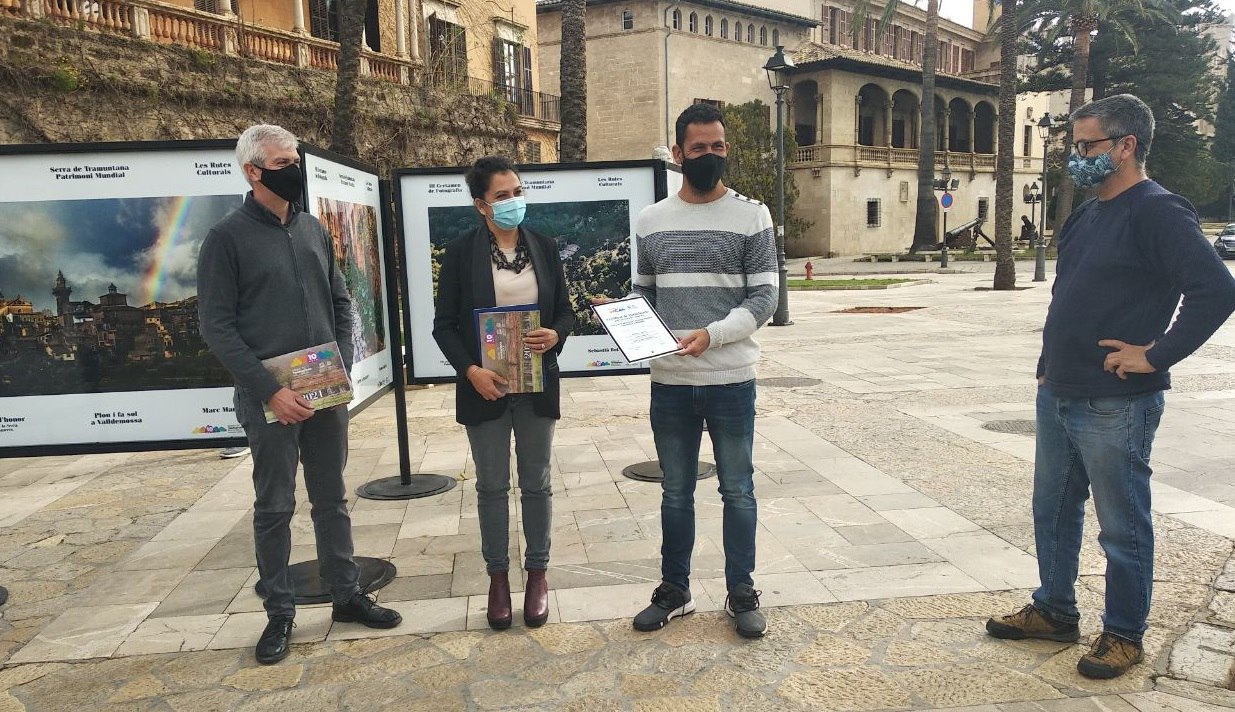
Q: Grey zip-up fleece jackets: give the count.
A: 1